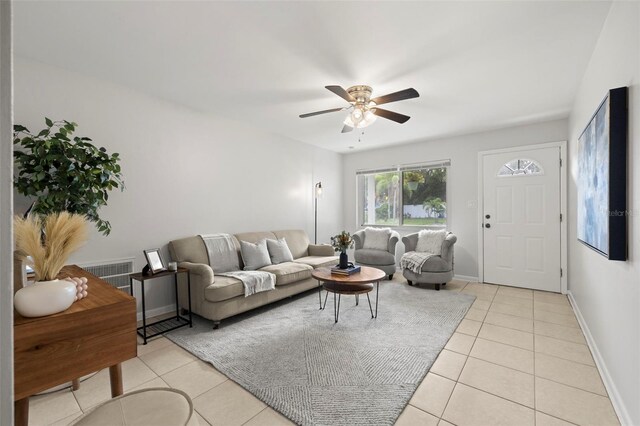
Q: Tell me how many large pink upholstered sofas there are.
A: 0